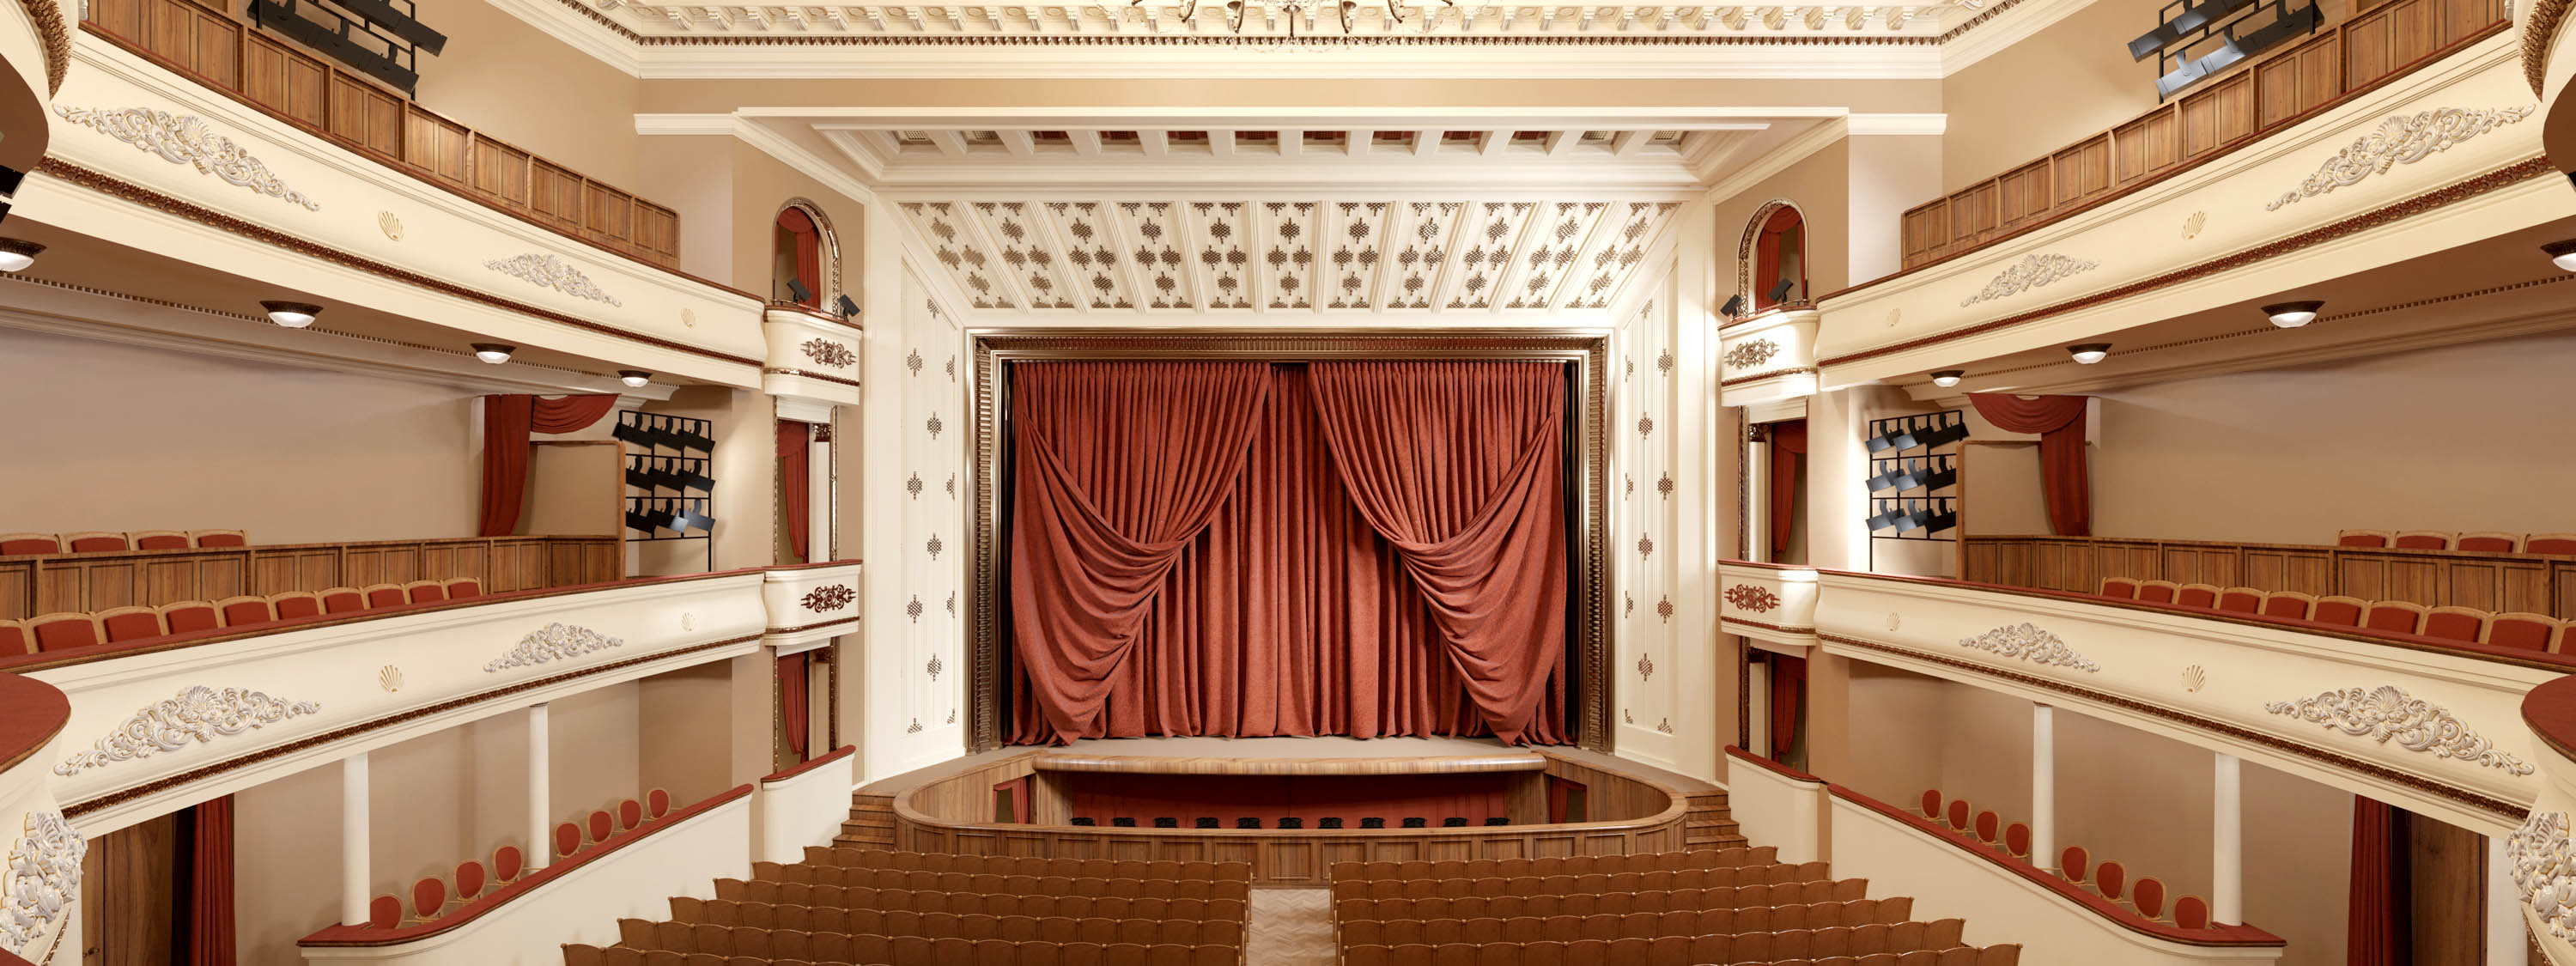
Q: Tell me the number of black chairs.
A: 11